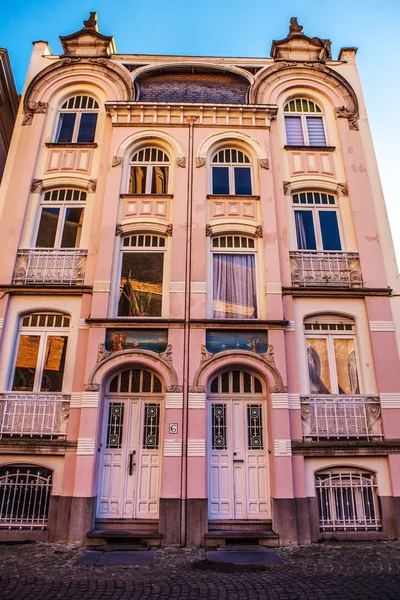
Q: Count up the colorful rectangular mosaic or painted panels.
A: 2